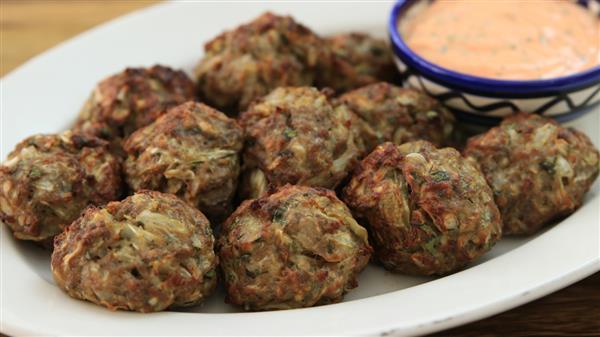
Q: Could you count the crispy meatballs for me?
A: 11